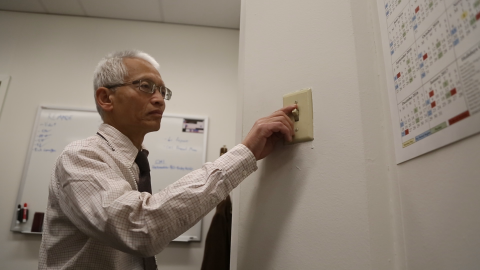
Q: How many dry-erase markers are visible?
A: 2